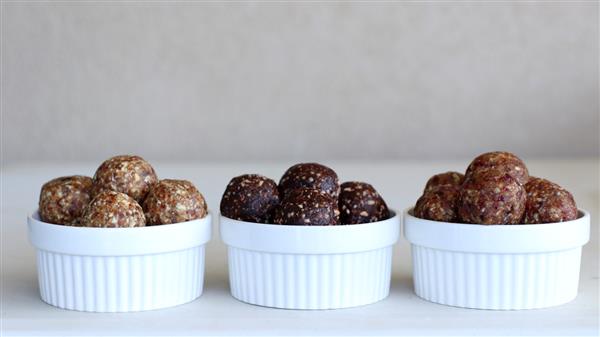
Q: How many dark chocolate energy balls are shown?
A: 4